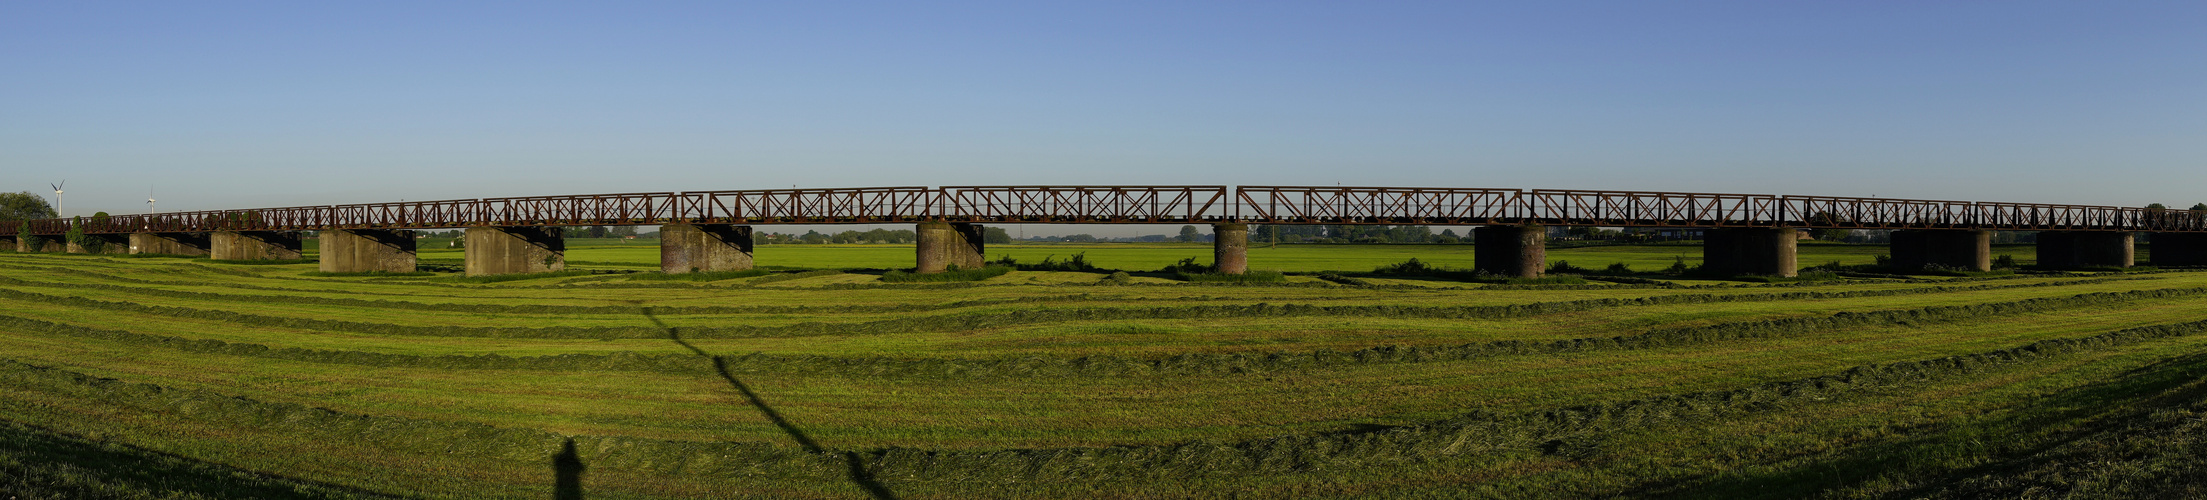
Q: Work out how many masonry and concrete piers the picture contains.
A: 15